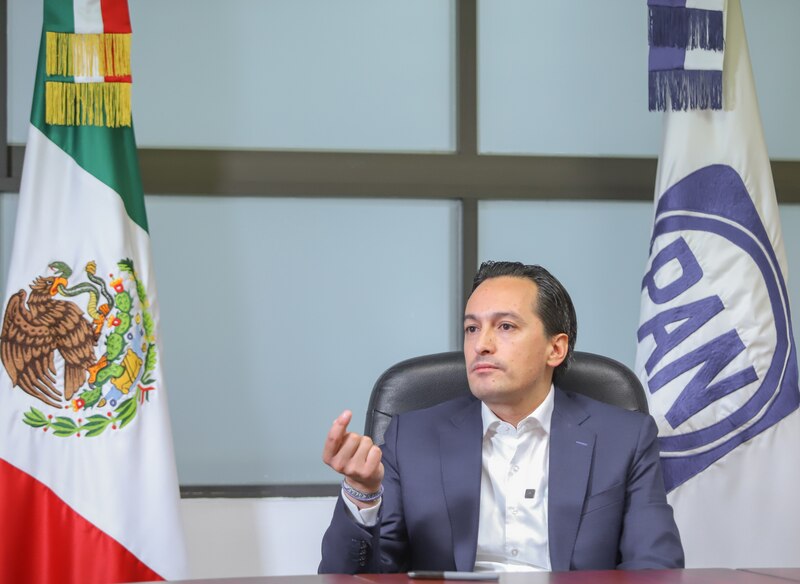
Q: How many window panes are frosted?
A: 4